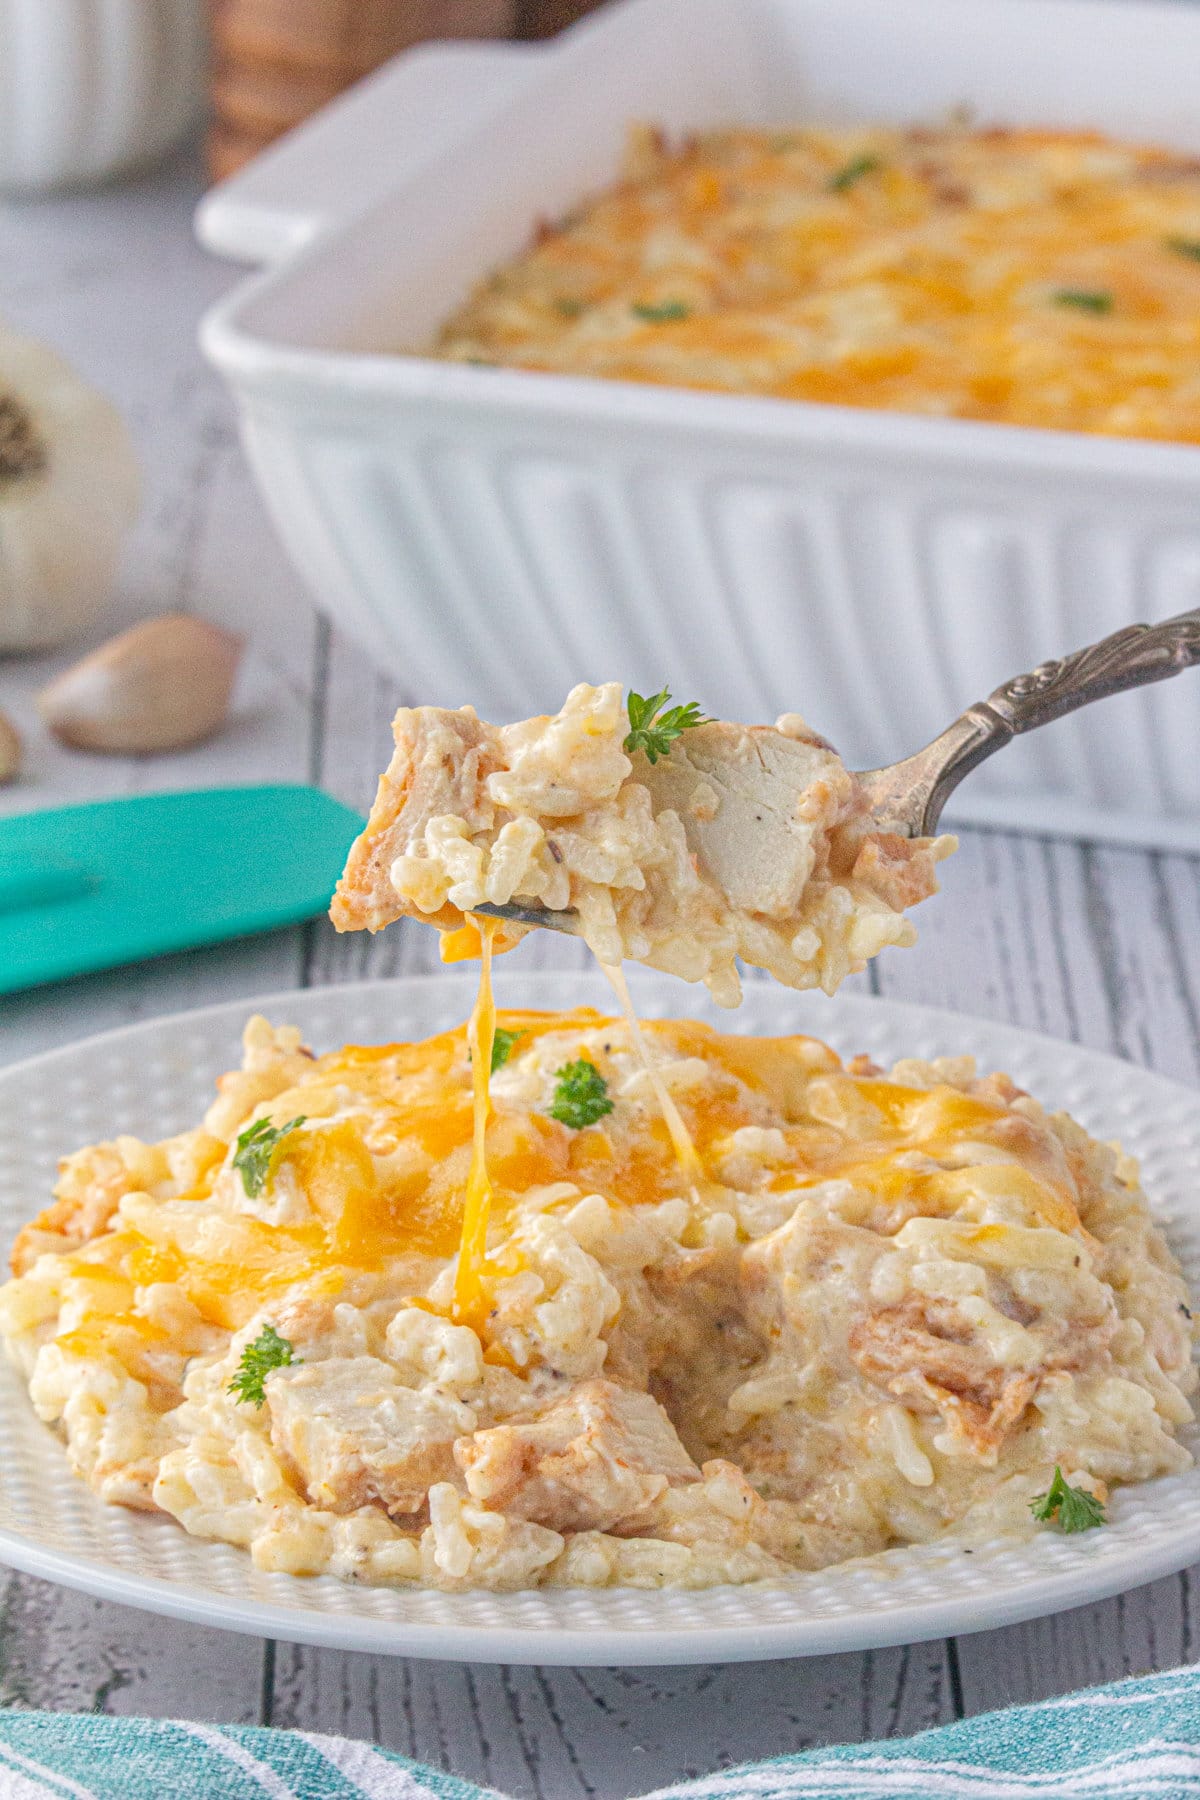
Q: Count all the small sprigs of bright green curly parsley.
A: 6